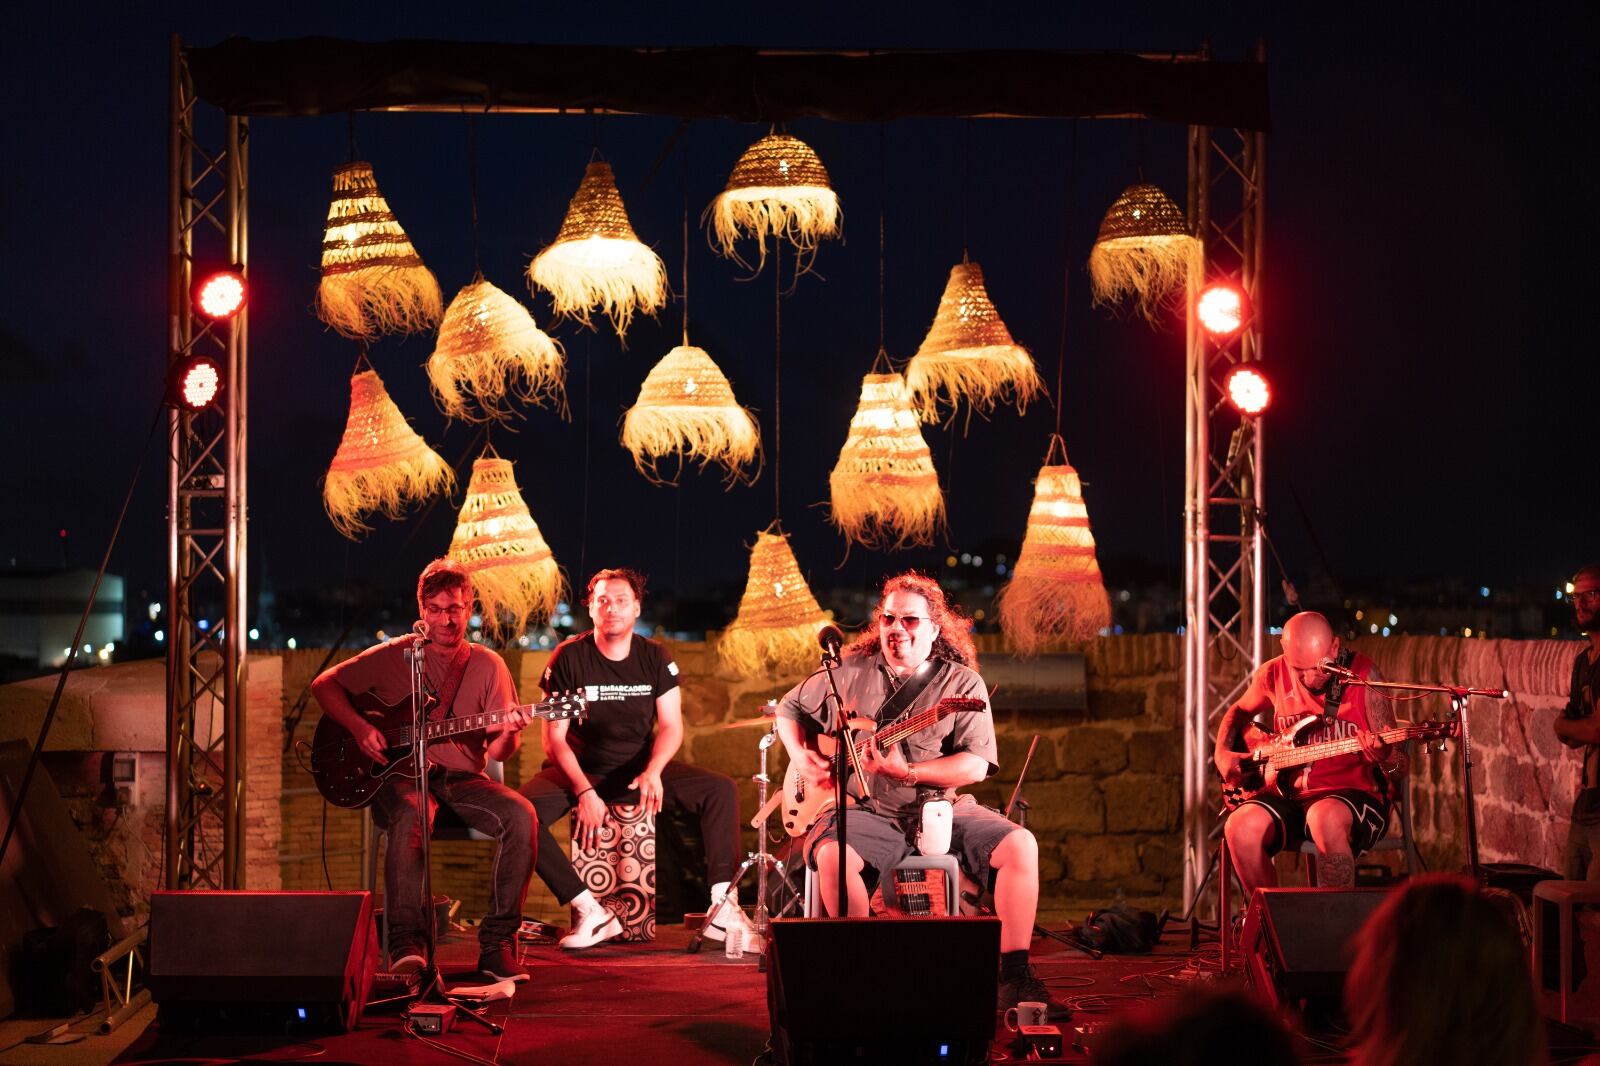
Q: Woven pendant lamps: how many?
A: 12